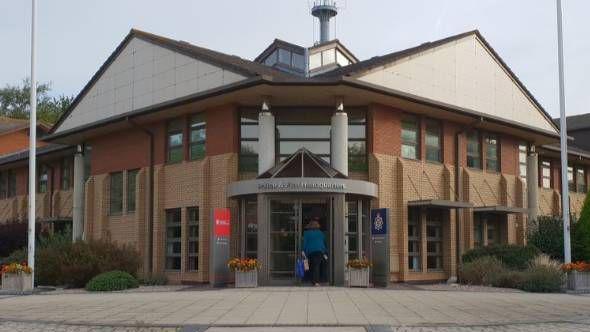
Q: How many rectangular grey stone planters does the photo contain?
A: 4